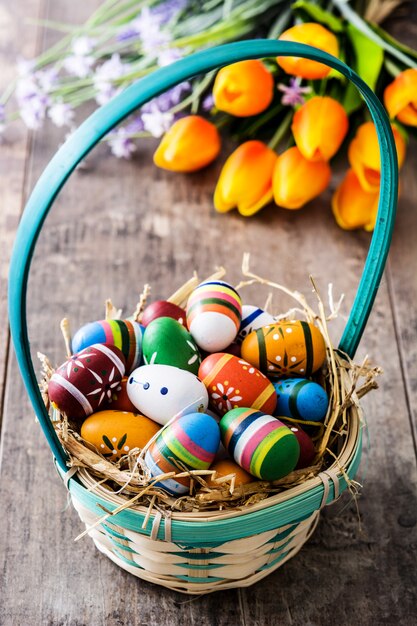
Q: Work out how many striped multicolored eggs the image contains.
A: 4